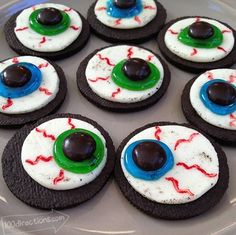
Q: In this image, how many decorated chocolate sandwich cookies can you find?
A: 8